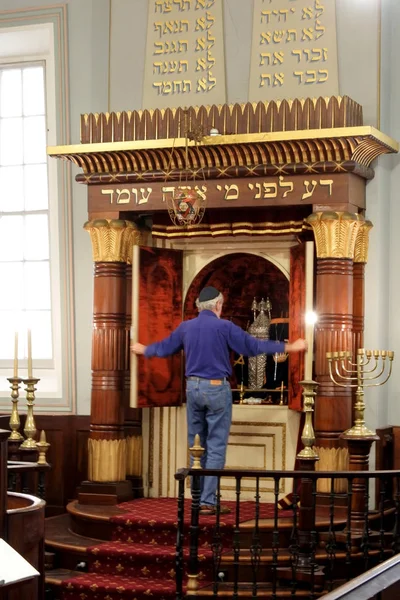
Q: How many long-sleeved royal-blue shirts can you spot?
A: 1